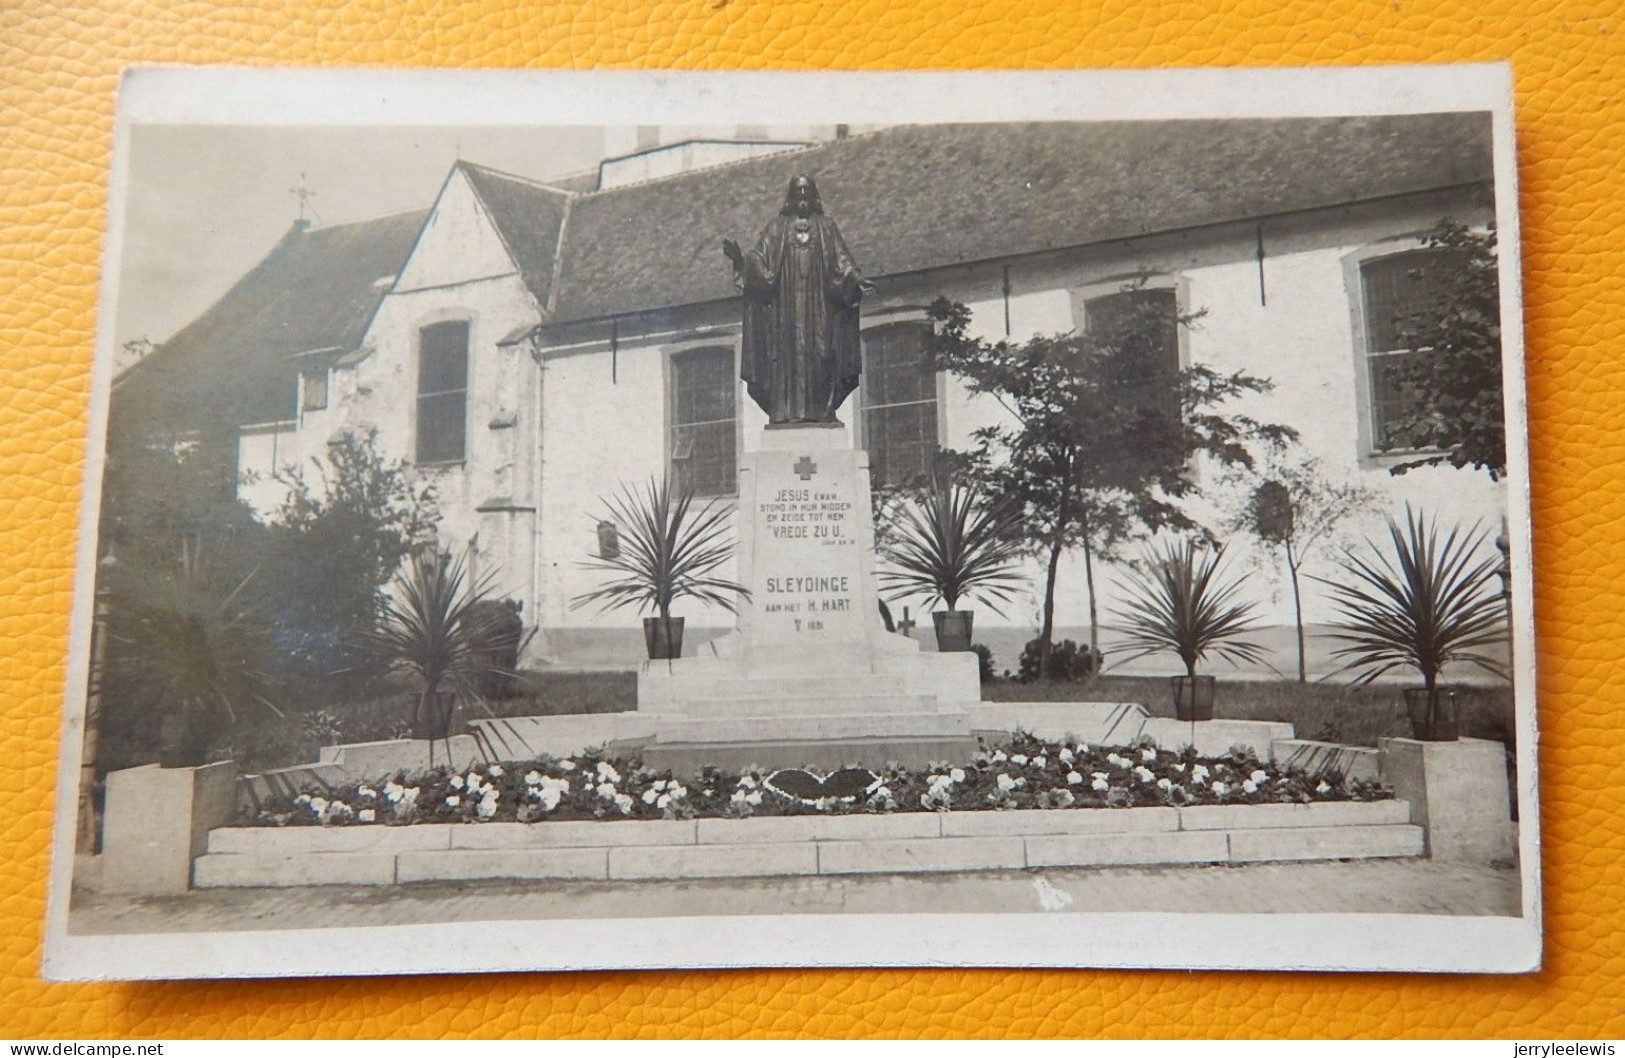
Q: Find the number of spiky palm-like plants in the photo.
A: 6